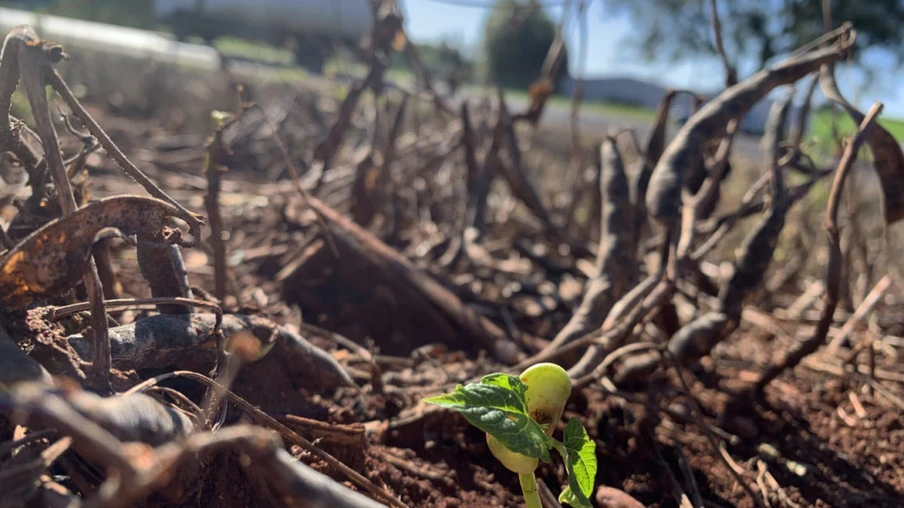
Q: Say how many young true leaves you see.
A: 2